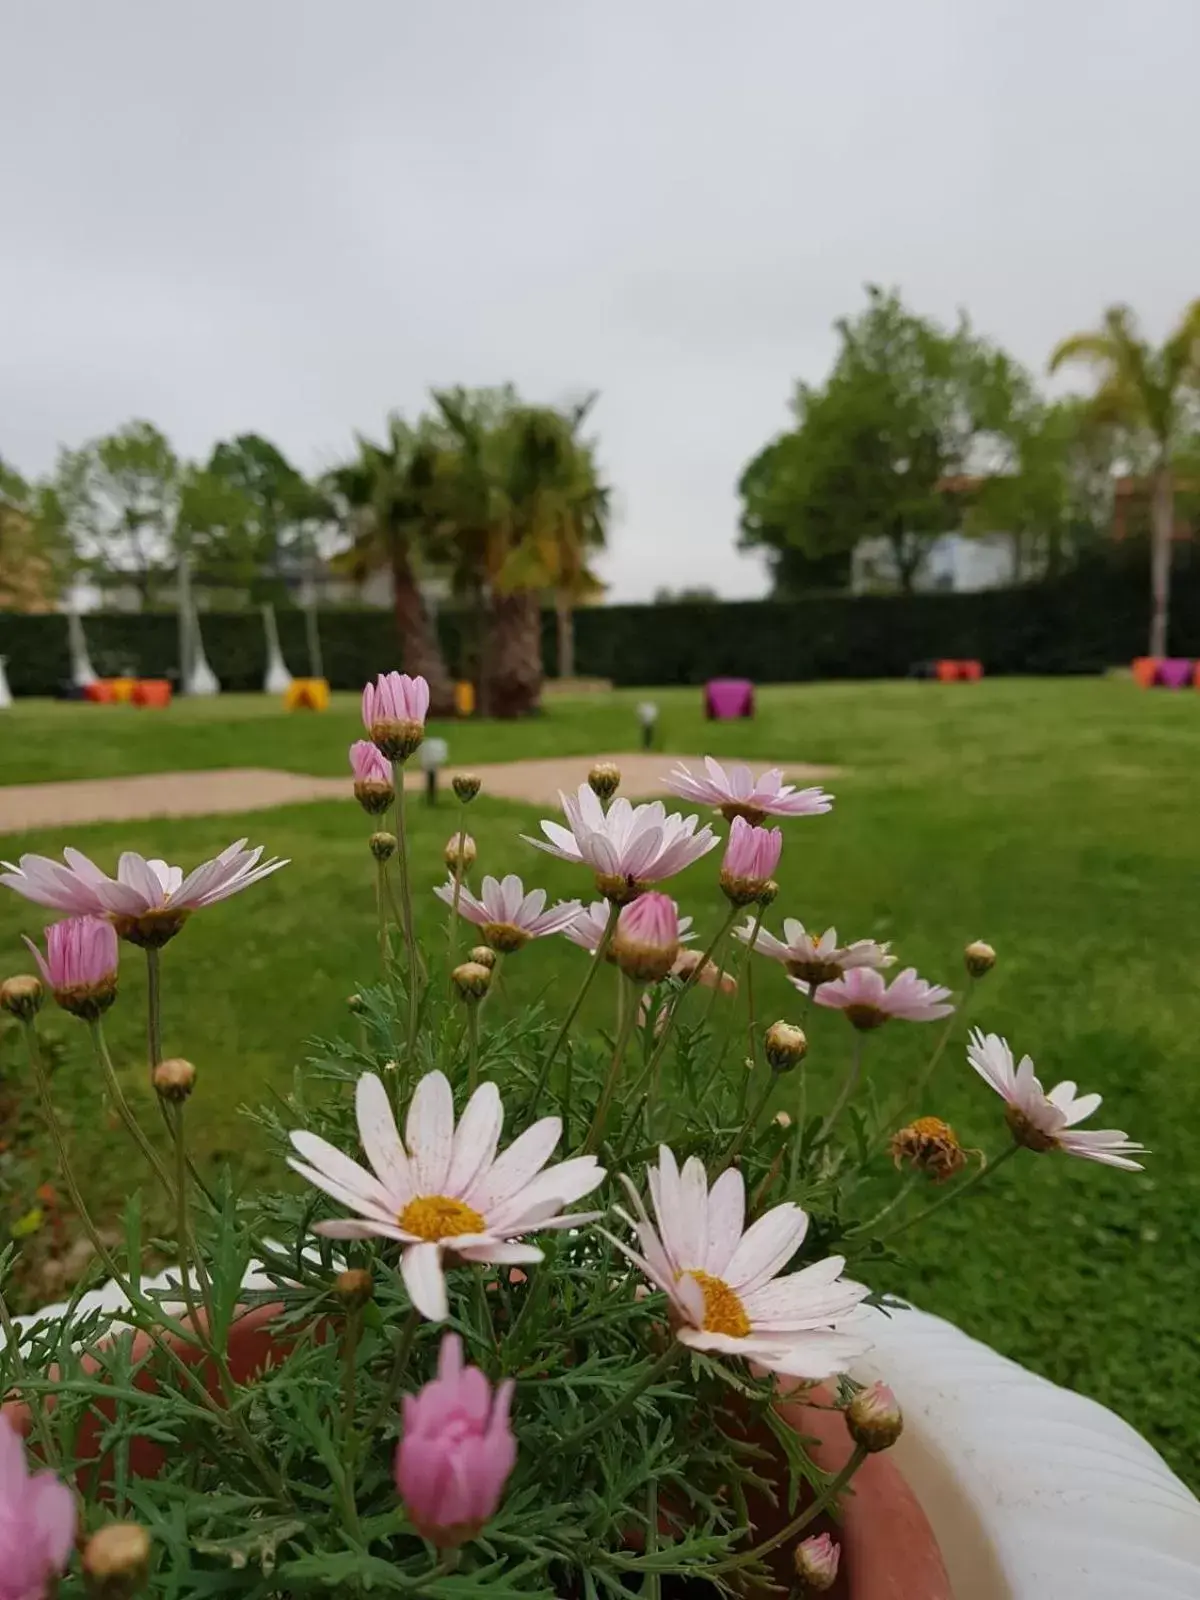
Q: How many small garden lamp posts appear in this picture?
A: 2